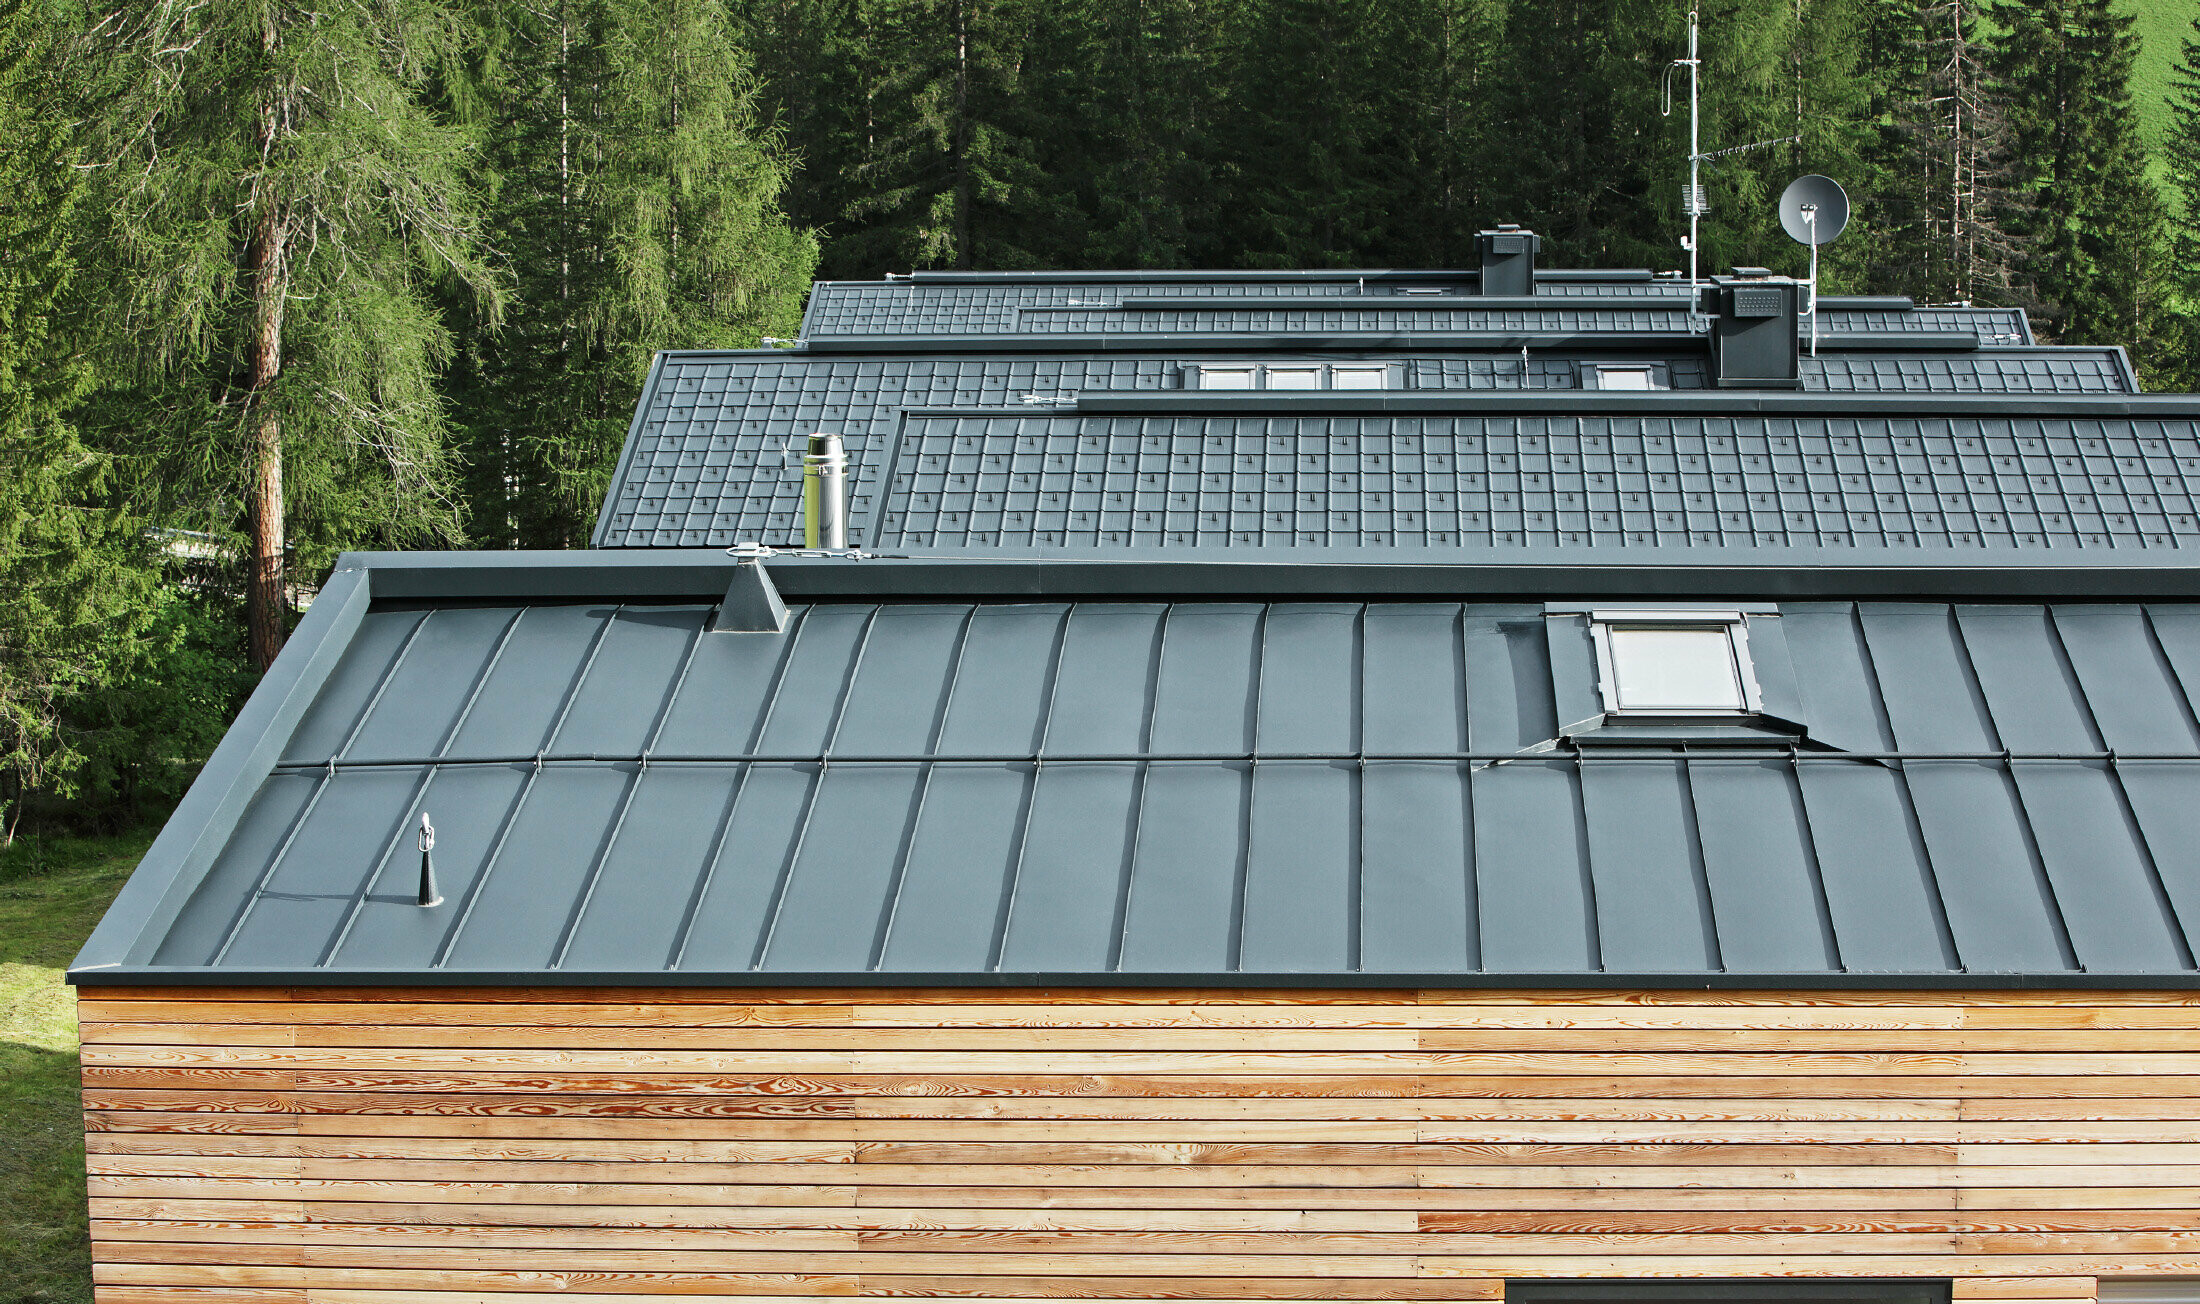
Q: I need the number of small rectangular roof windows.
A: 5